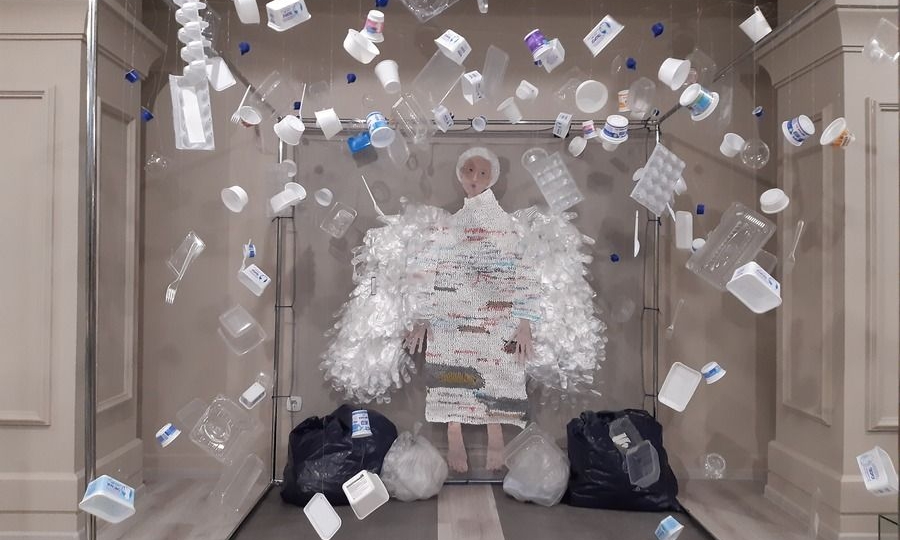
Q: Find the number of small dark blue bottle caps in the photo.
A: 11